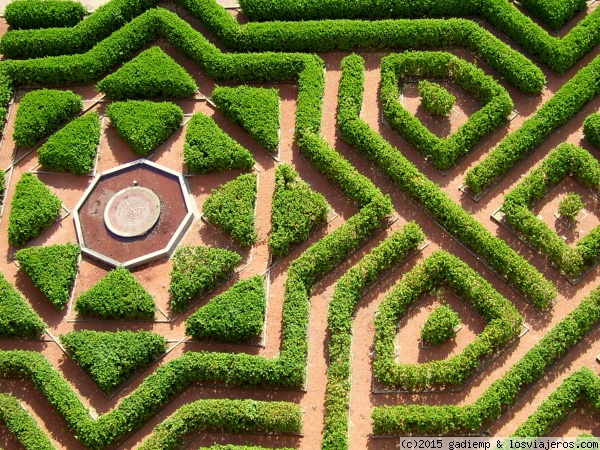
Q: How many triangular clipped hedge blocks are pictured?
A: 15